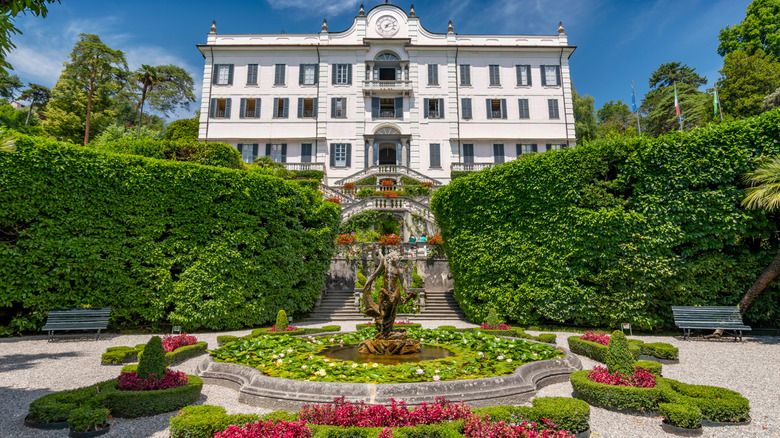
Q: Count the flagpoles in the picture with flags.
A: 3